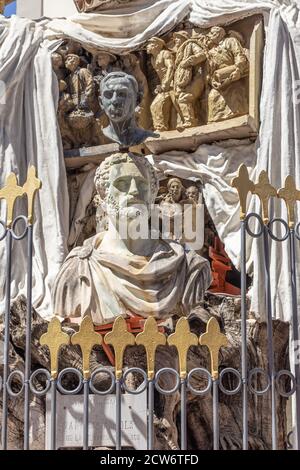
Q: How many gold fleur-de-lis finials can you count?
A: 11